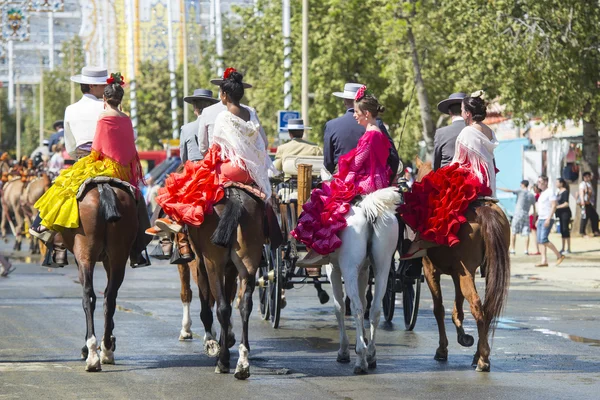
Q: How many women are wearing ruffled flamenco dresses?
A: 4